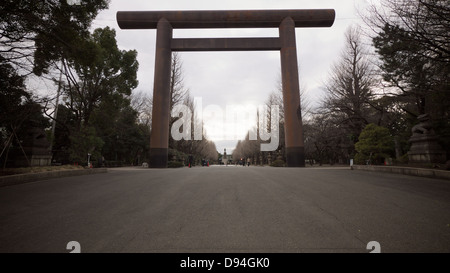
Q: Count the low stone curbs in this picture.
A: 2